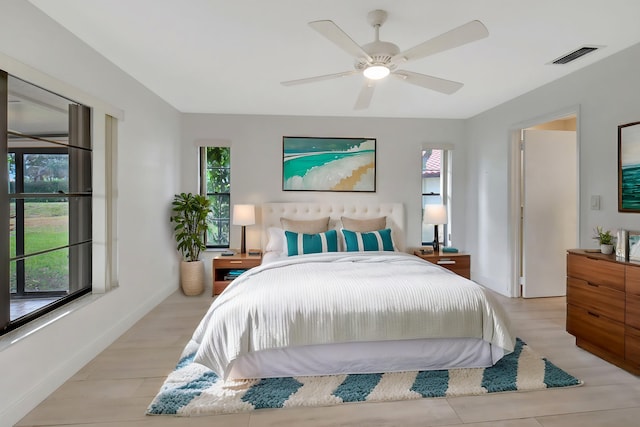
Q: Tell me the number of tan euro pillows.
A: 2